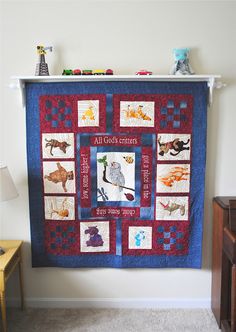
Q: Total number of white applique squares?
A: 11